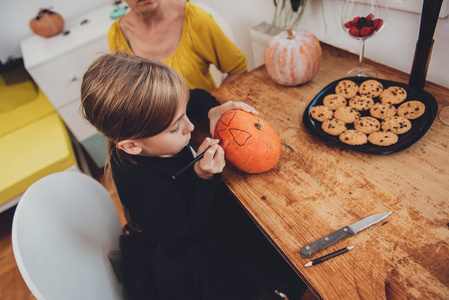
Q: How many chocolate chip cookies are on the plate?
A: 14